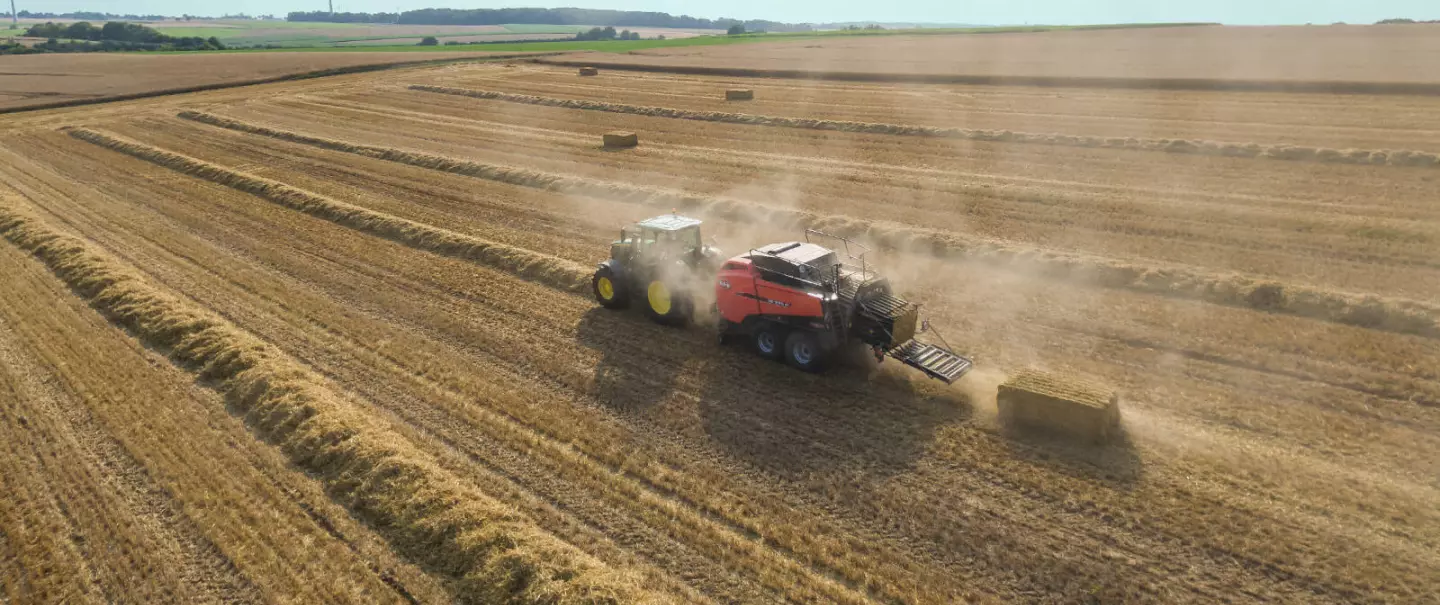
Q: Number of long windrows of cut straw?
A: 4